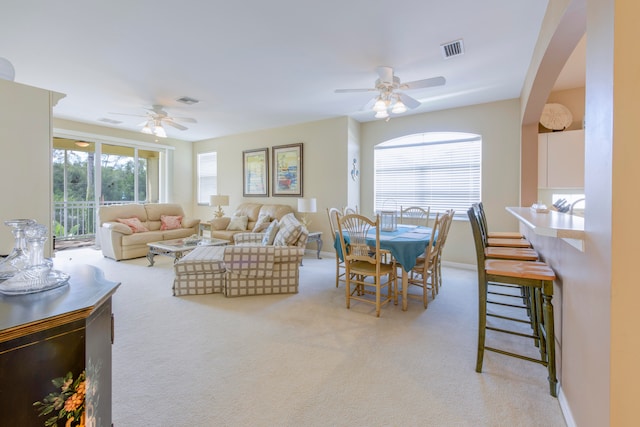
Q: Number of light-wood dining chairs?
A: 6